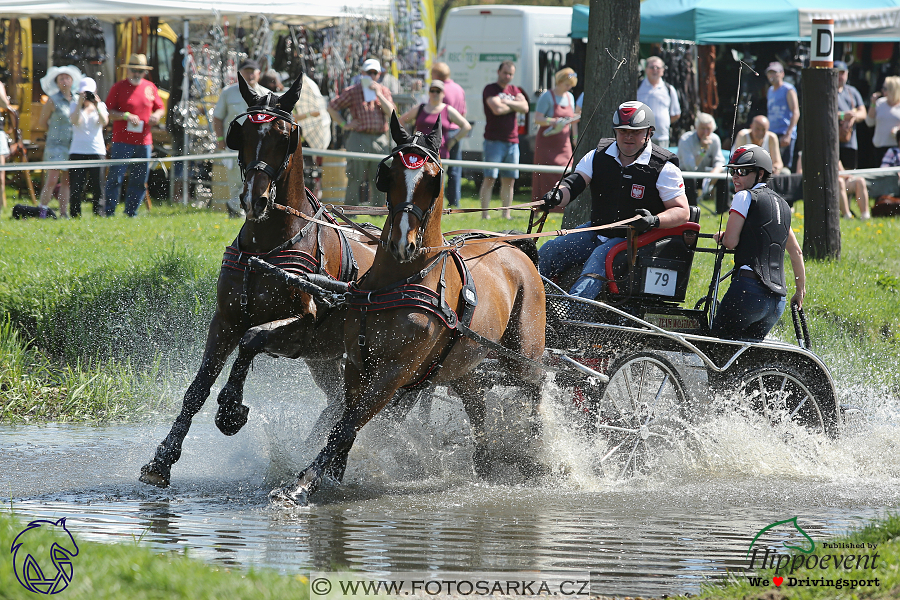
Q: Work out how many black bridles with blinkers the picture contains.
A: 2